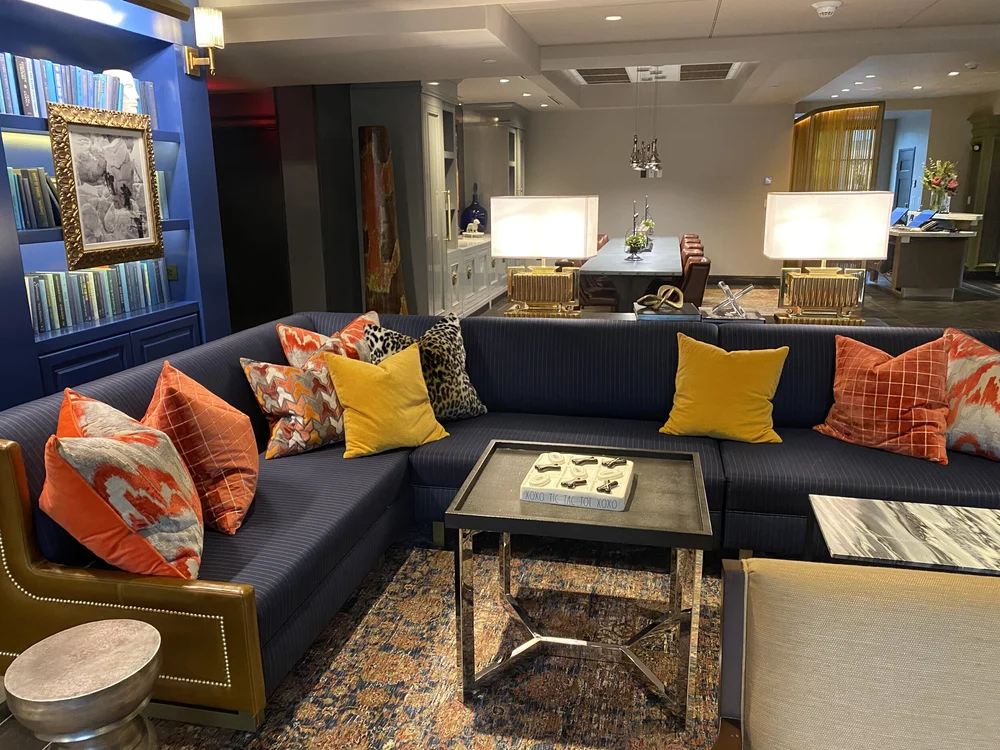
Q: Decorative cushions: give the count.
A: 9